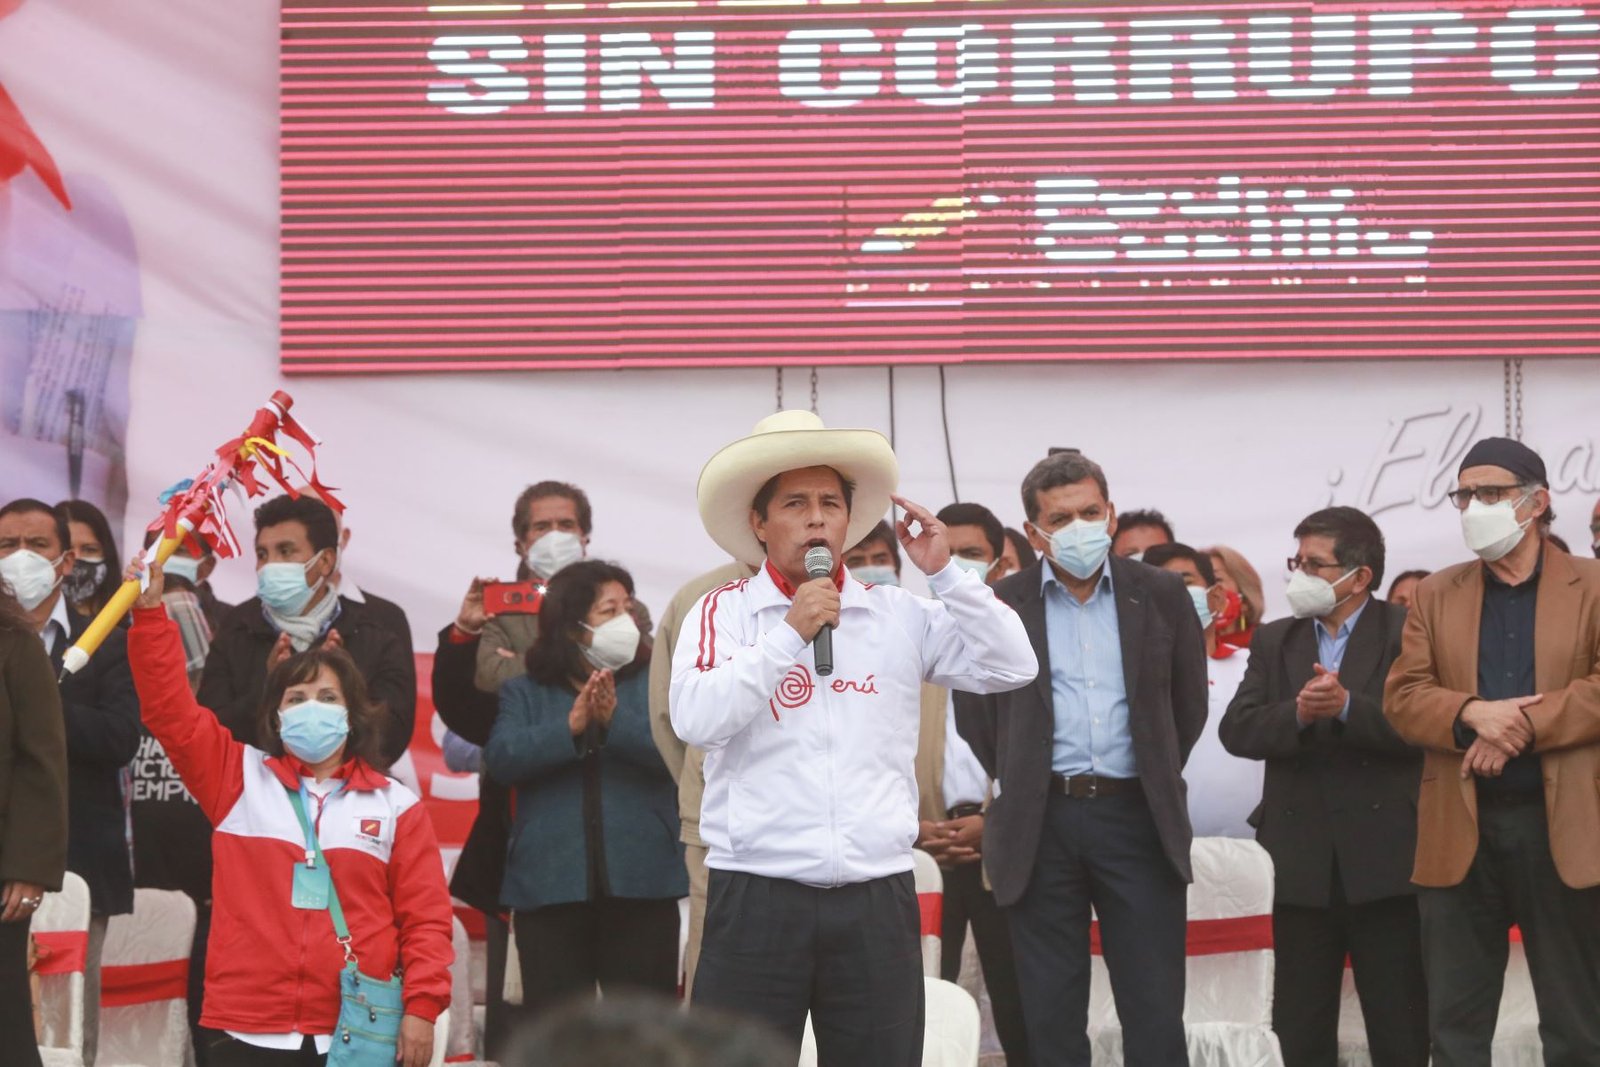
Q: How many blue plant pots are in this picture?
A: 0